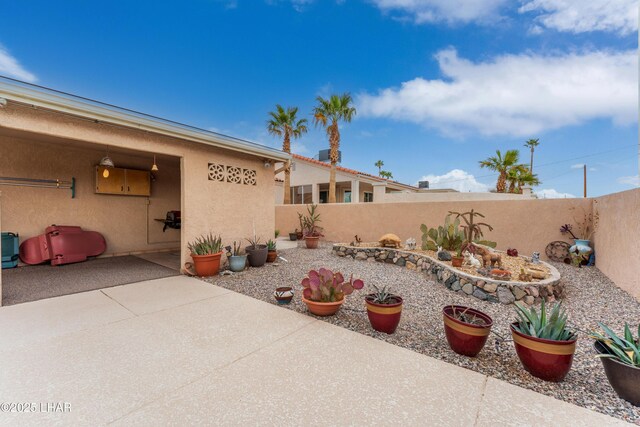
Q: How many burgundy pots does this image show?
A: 3